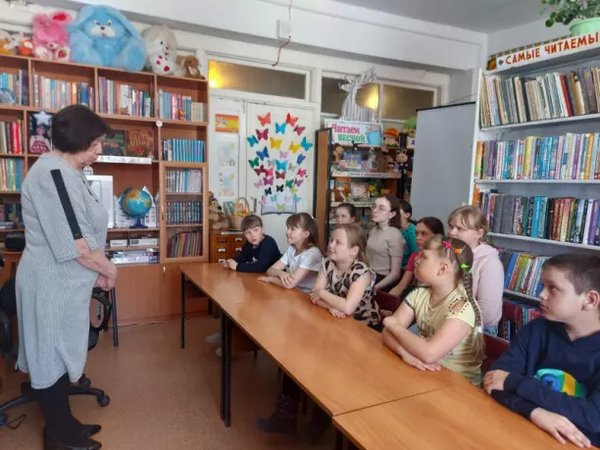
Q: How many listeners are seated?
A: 10